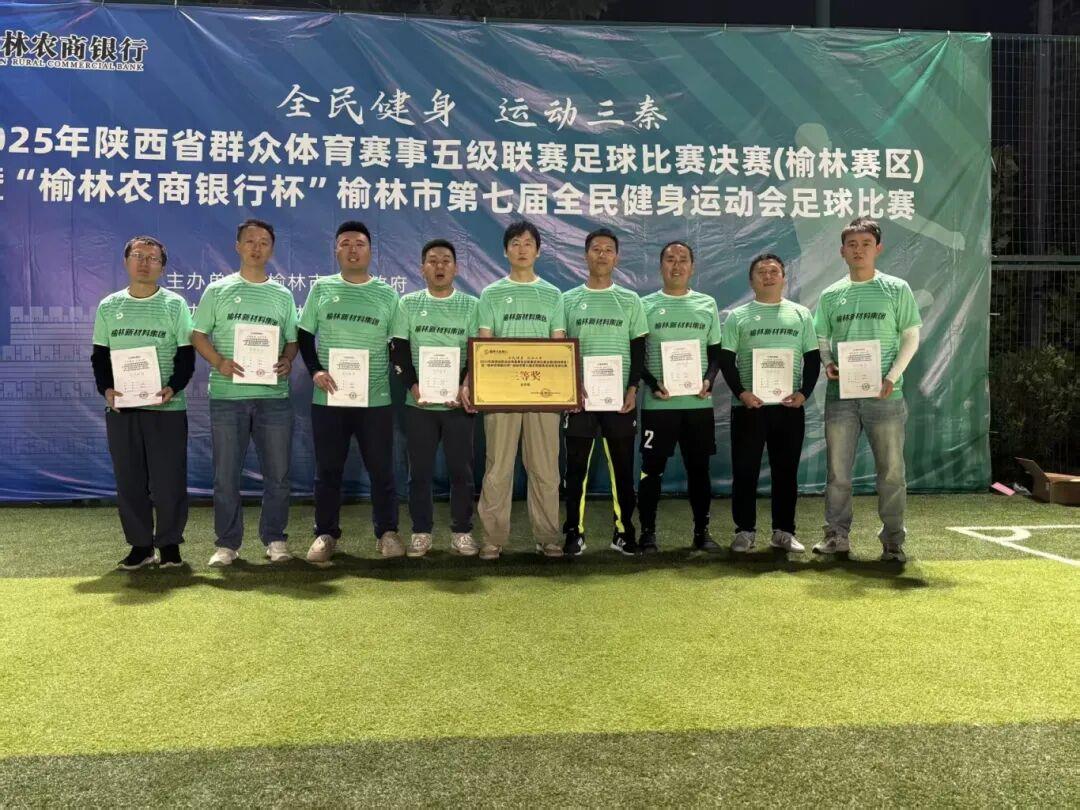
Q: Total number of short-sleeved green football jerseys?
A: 9